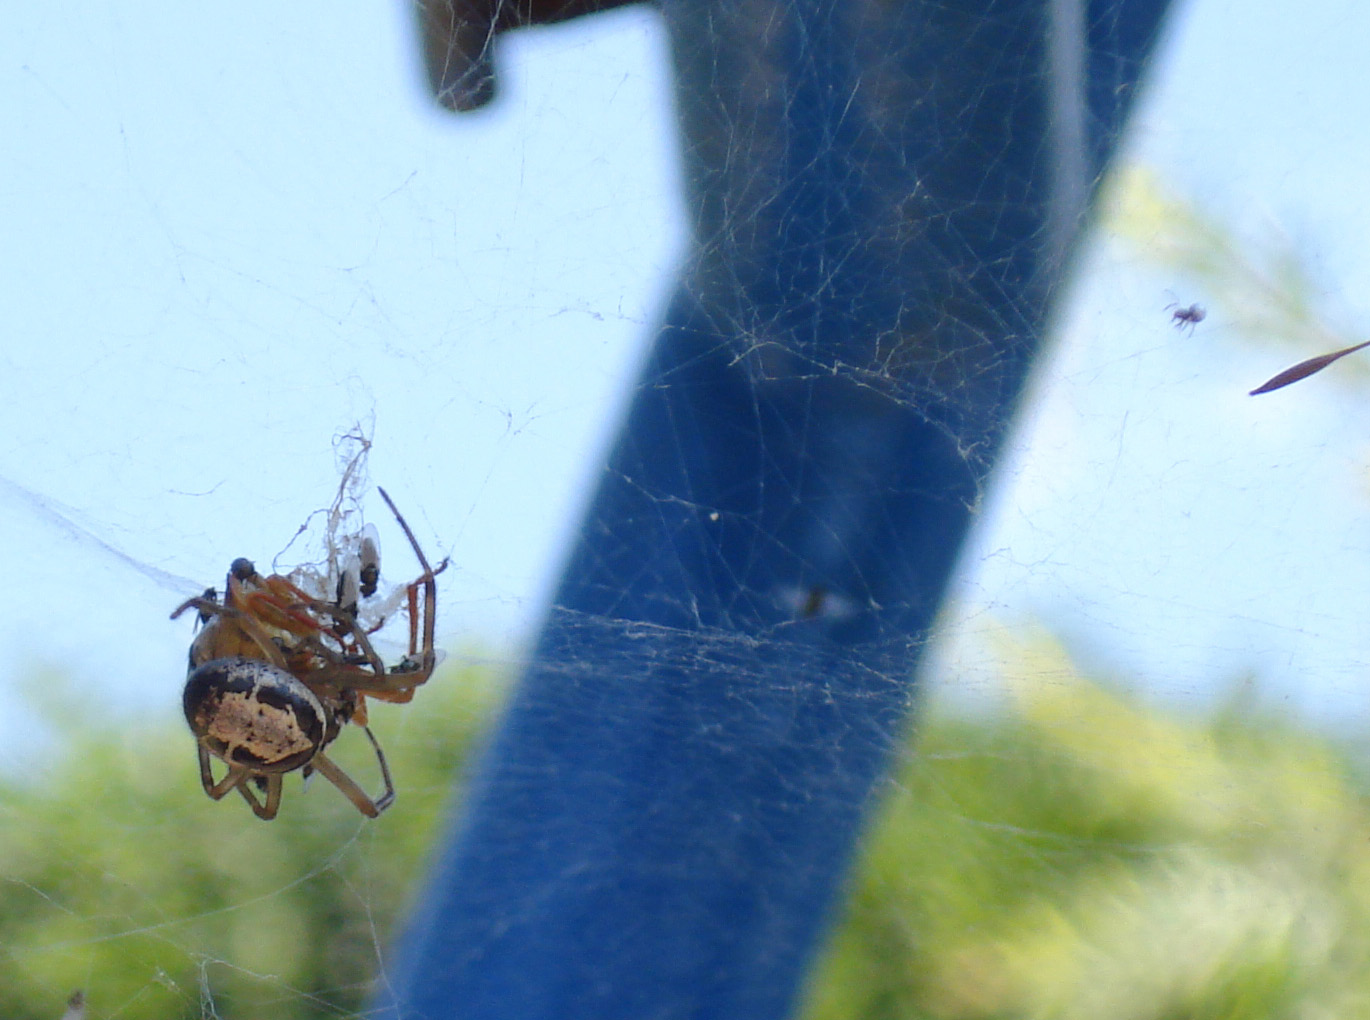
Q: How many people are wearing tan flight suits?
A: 0